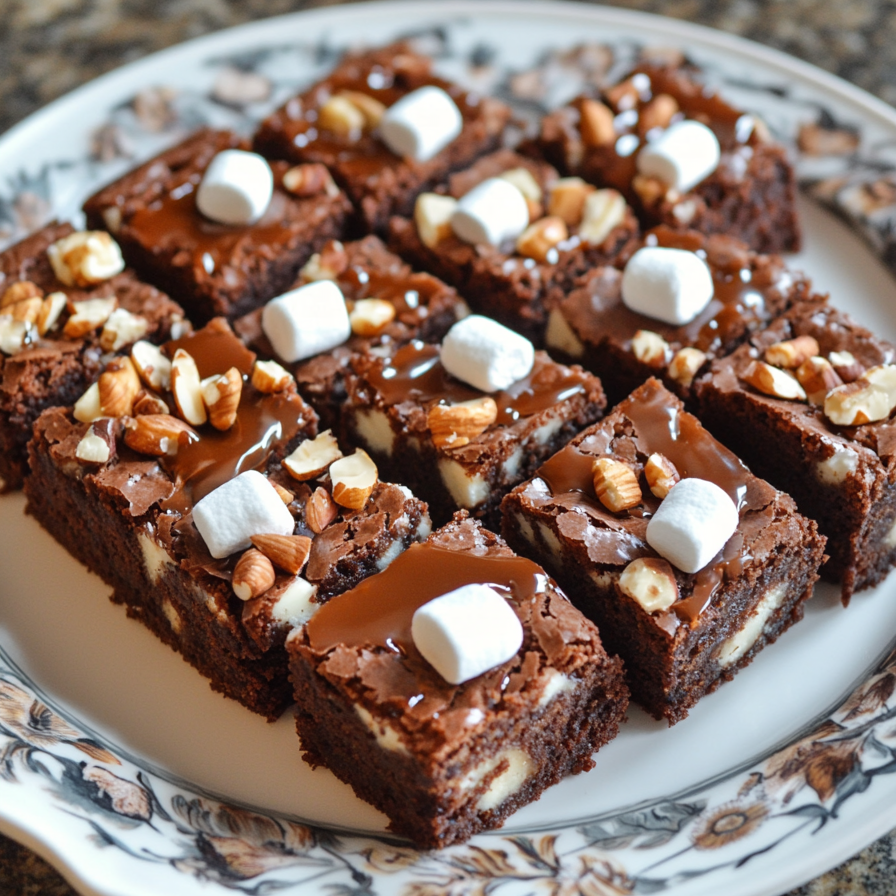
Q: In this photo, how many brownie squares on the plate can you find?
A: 12